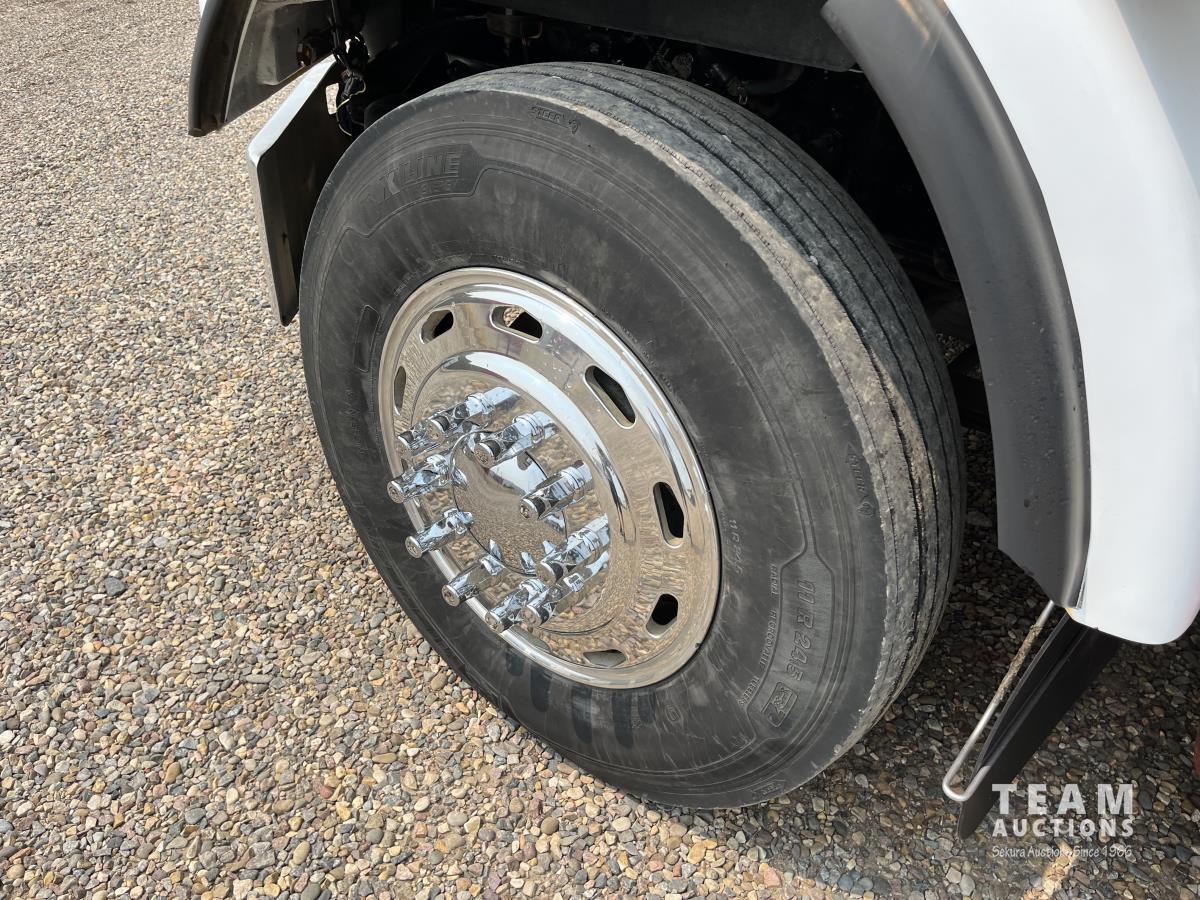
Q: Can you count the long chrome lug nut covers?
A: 10